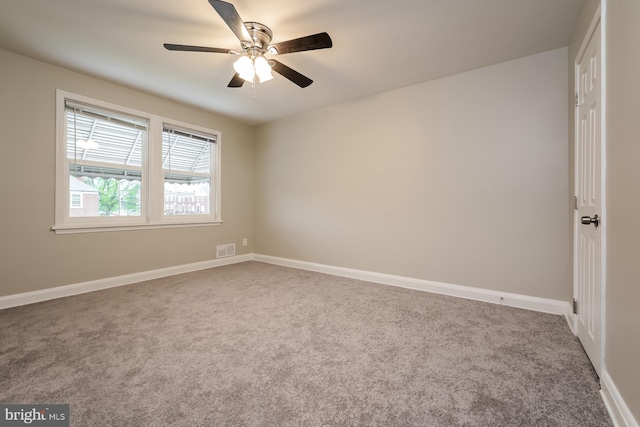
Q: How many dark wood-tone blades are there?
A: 5